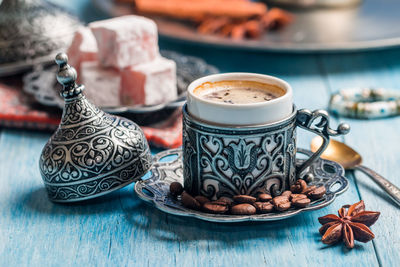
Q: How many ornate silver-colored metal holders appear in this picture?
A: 1